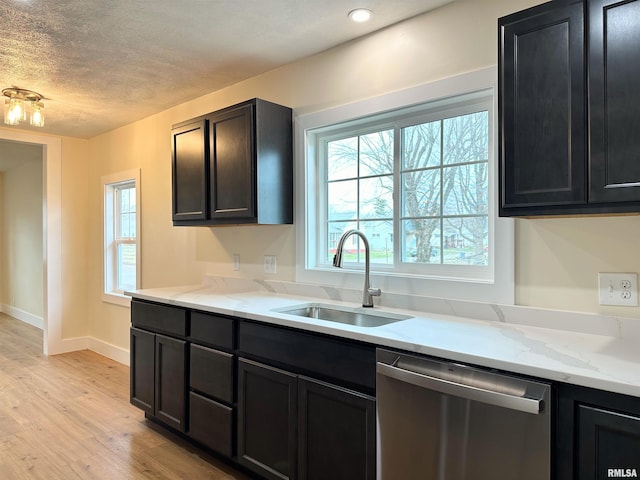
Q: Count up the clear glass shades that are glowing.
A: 3